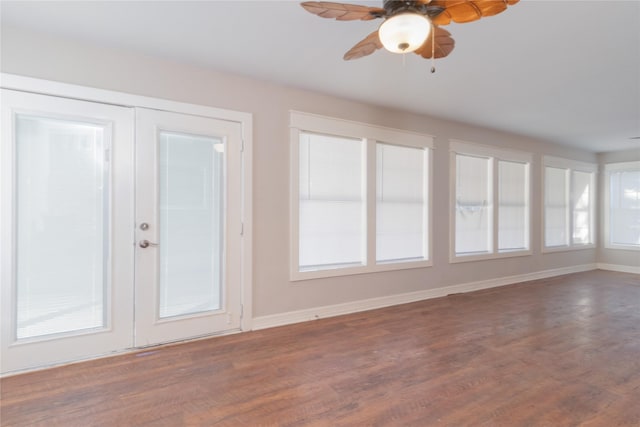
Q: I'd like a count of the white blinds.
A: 9